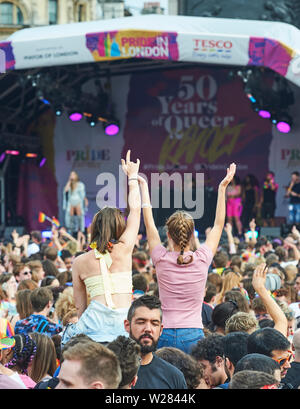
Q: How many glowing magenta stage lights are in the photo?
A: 4